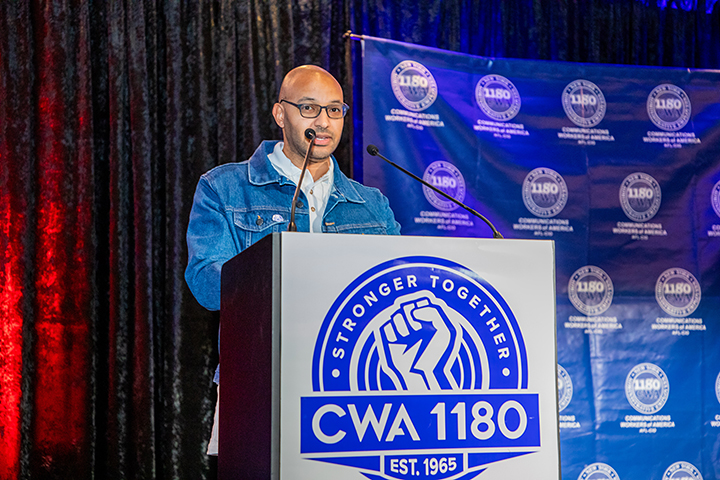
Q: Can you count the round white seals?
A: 15